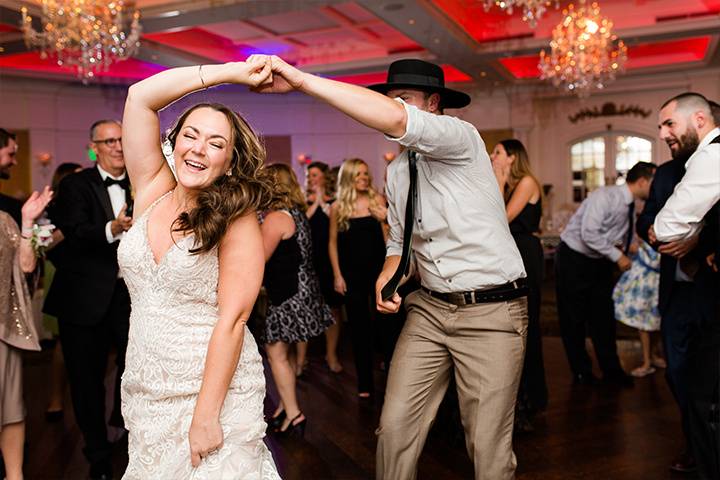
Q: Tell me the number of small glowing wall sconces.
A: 3